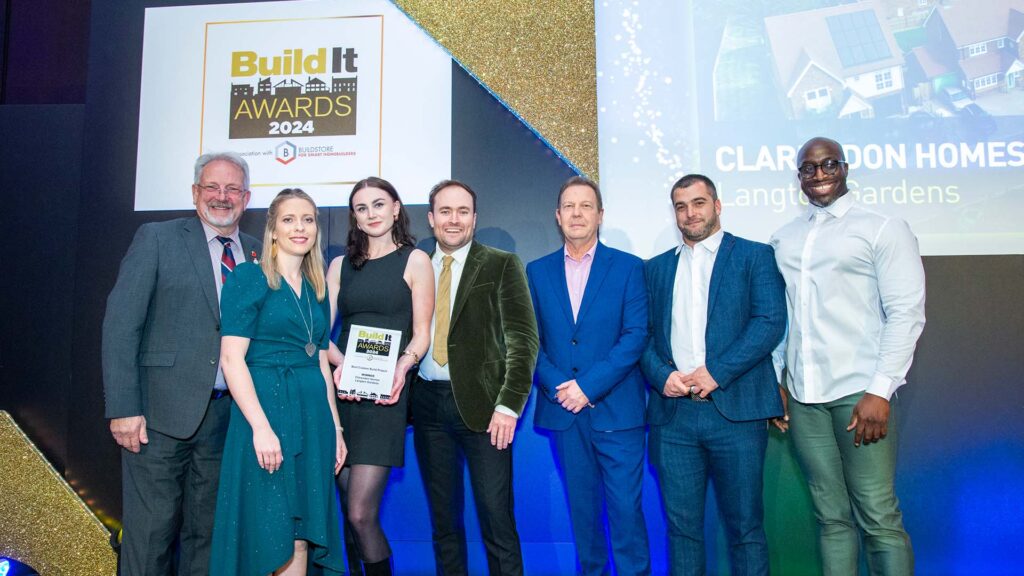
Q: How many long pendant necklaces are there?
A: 1